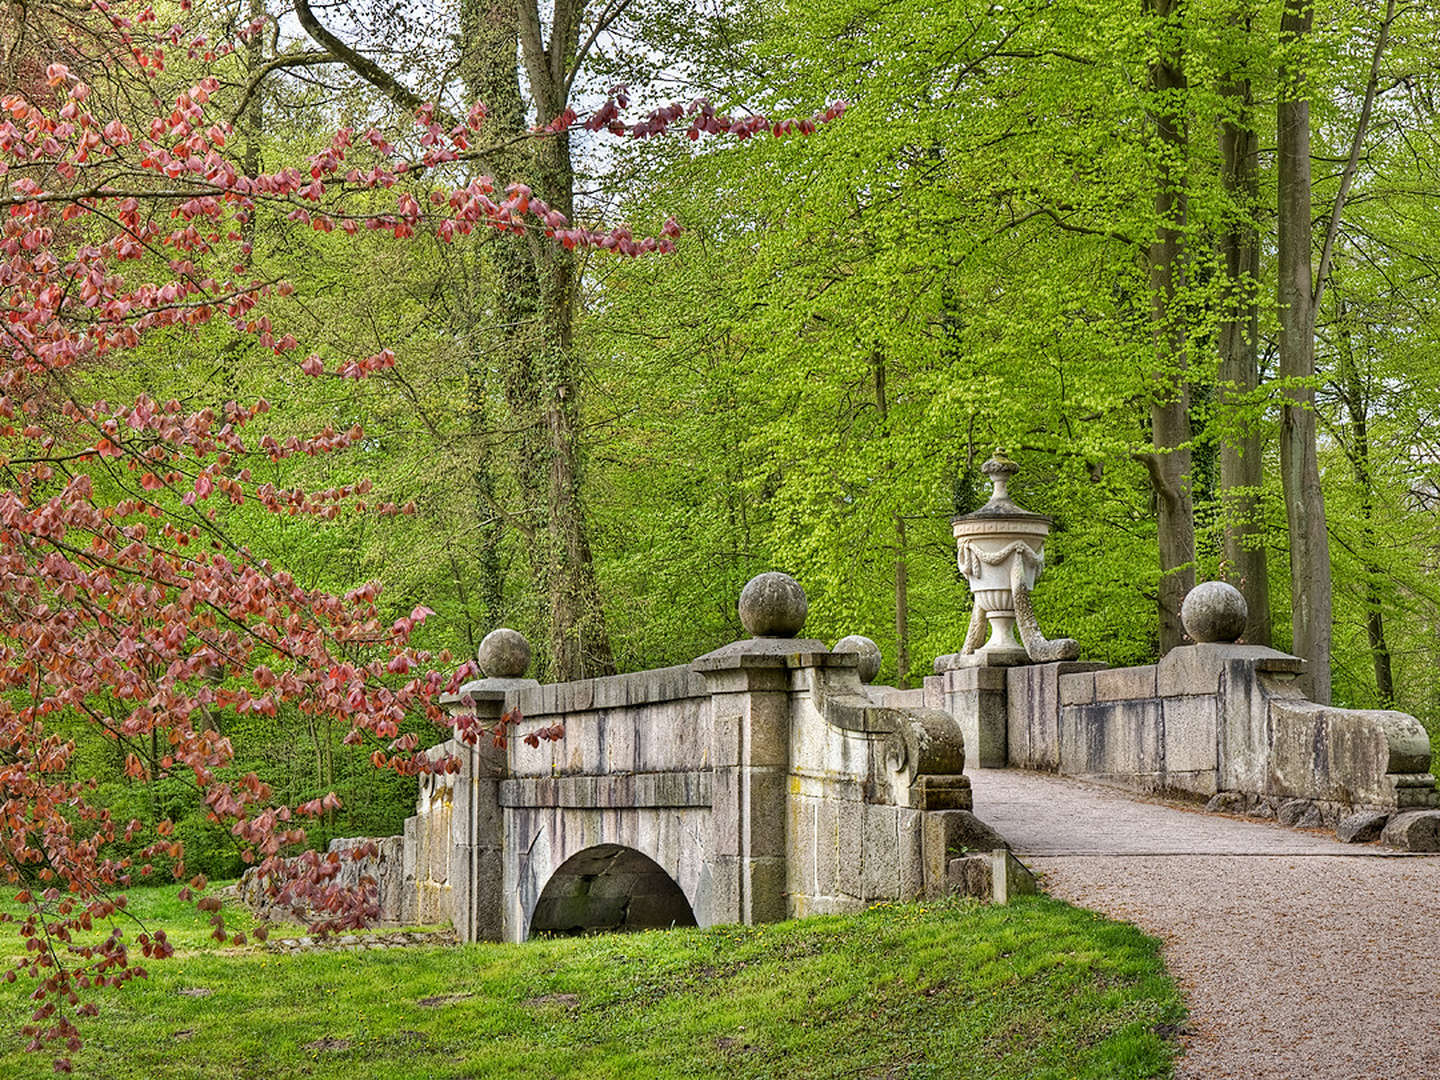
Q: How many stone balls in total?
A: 4